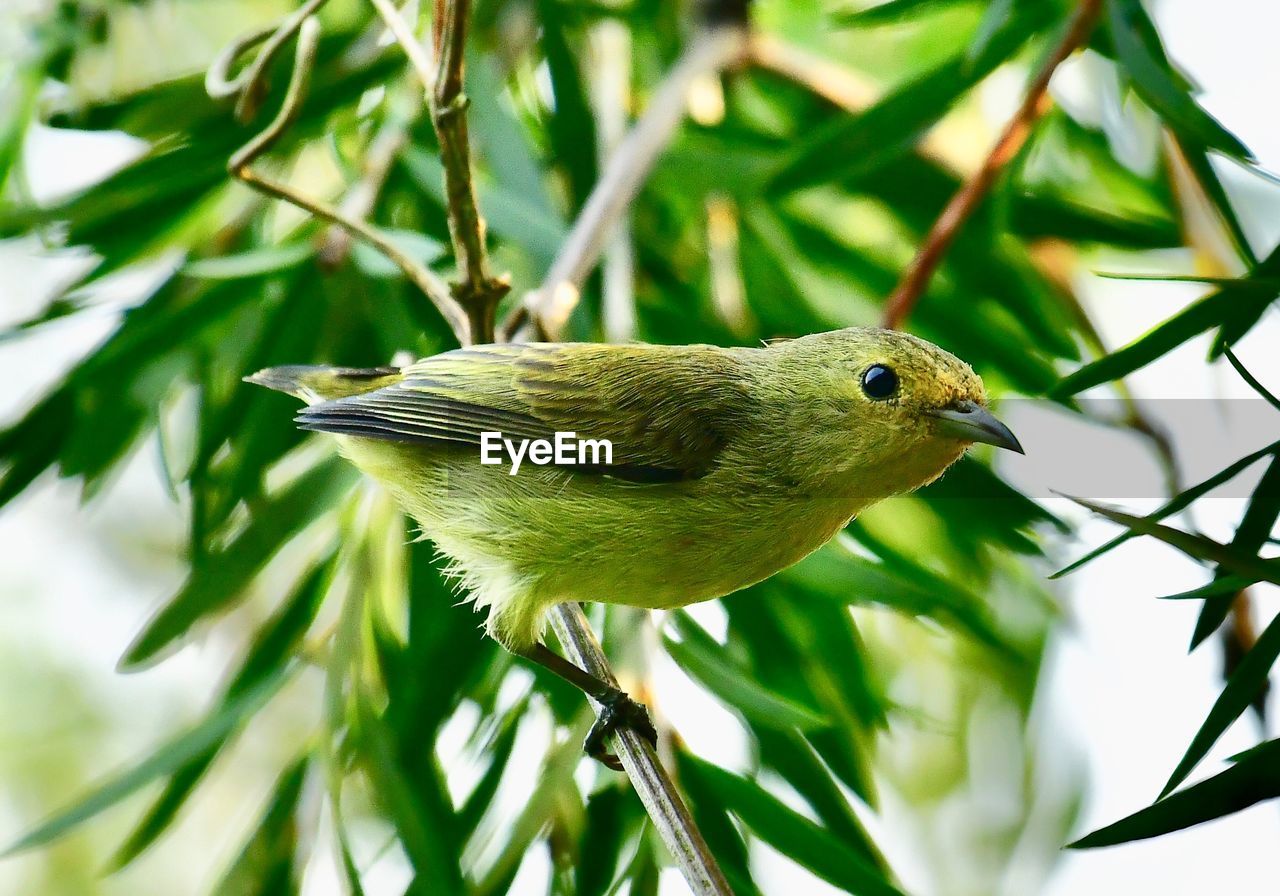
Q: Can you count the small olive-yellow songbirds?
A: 1